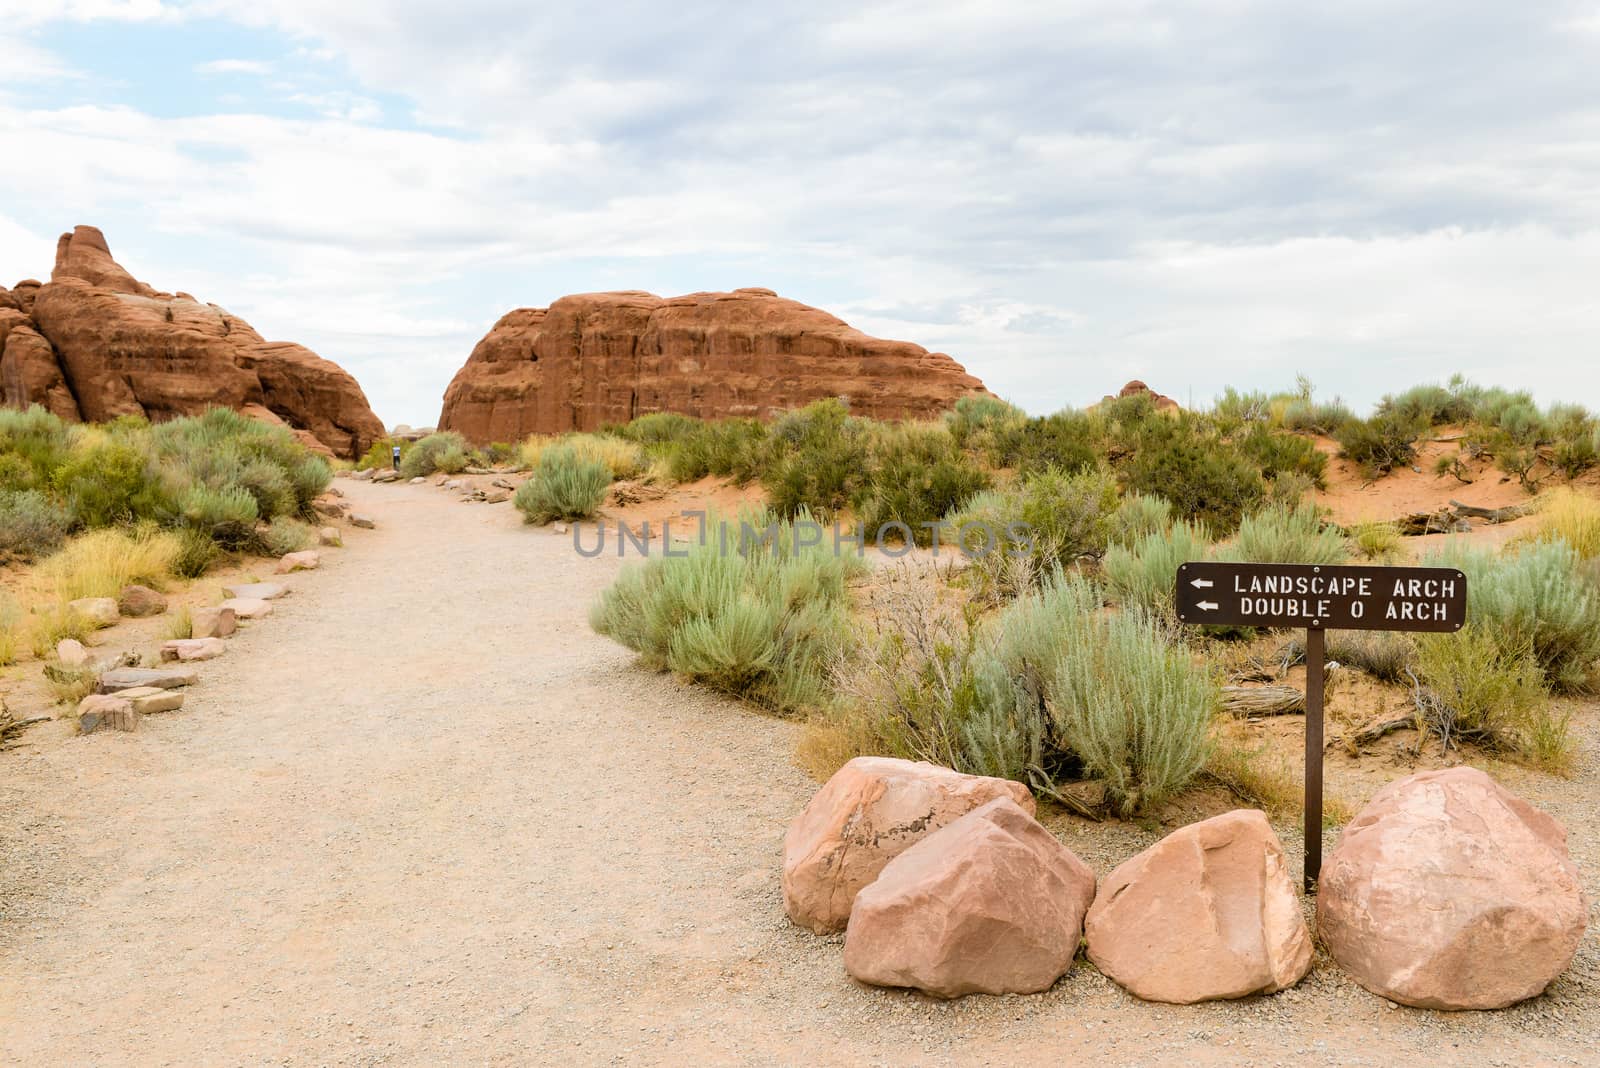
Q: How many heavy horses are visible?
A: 0